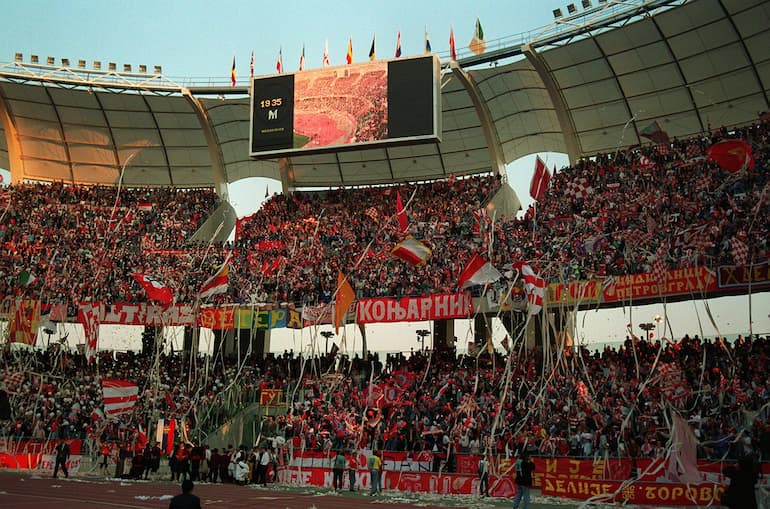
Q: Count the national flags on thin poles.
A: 11